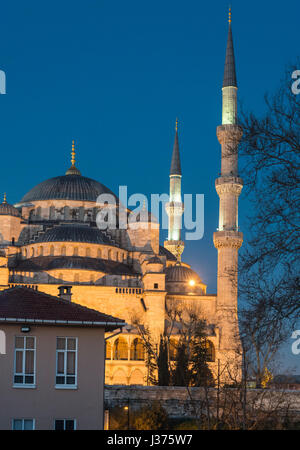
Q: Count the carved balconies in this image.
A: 5